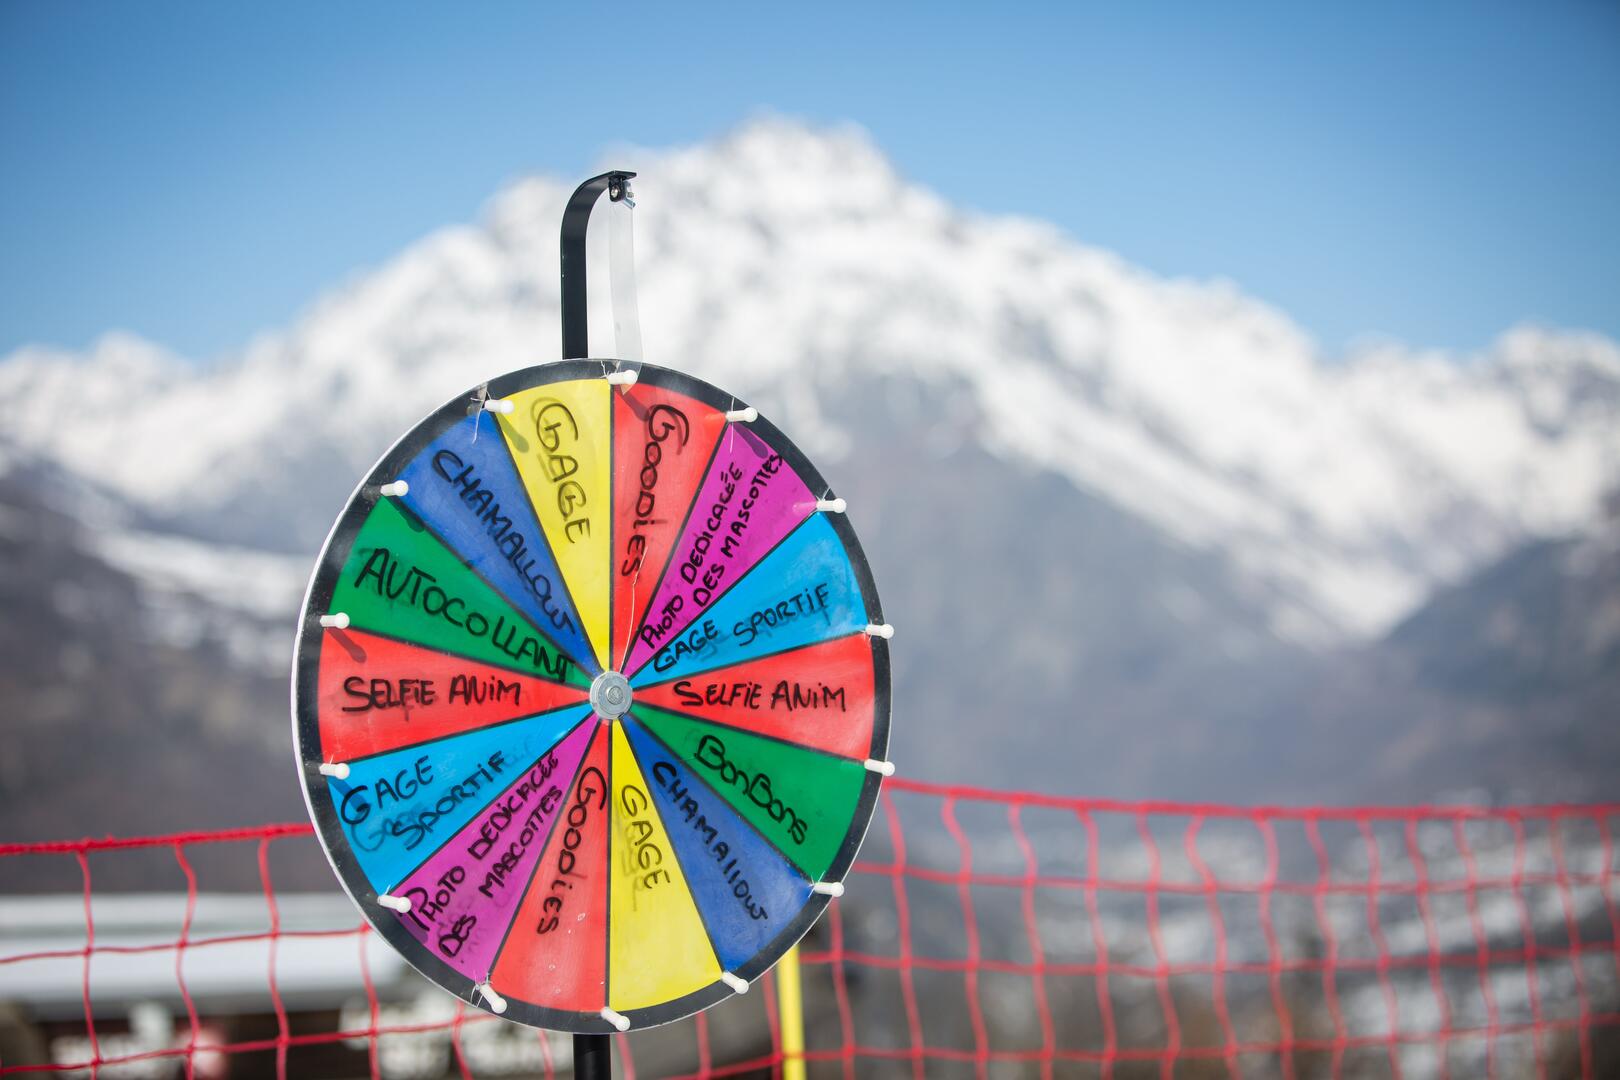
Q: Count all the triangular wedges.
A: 14